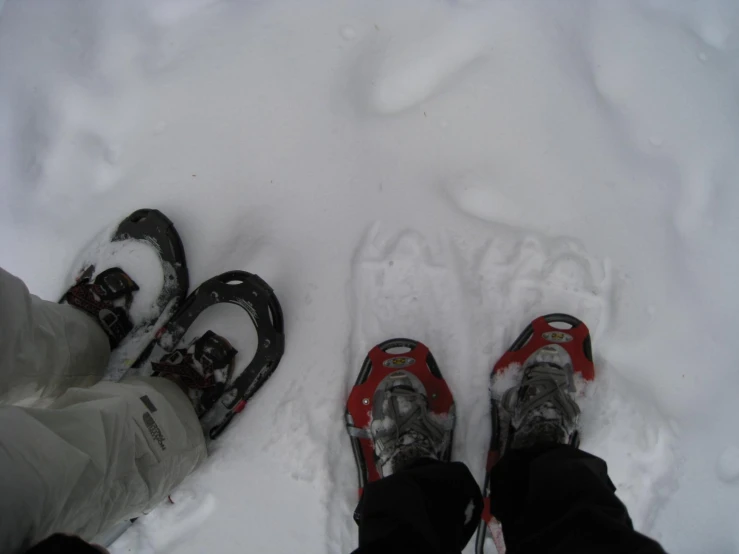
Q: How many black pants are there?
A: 1